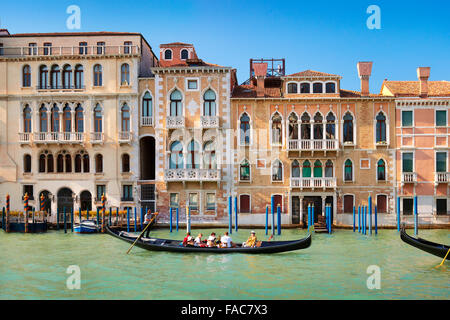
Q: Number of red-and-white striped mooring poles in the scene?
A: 0